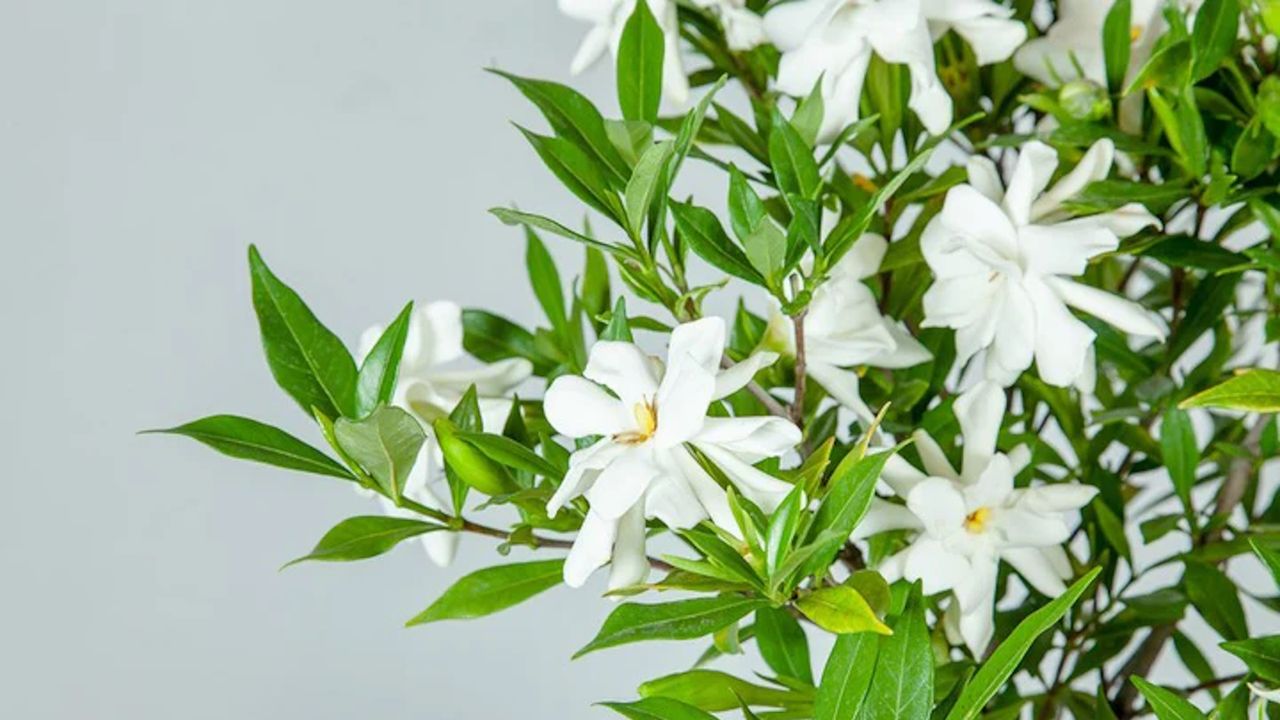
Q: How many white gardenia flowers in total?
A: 8